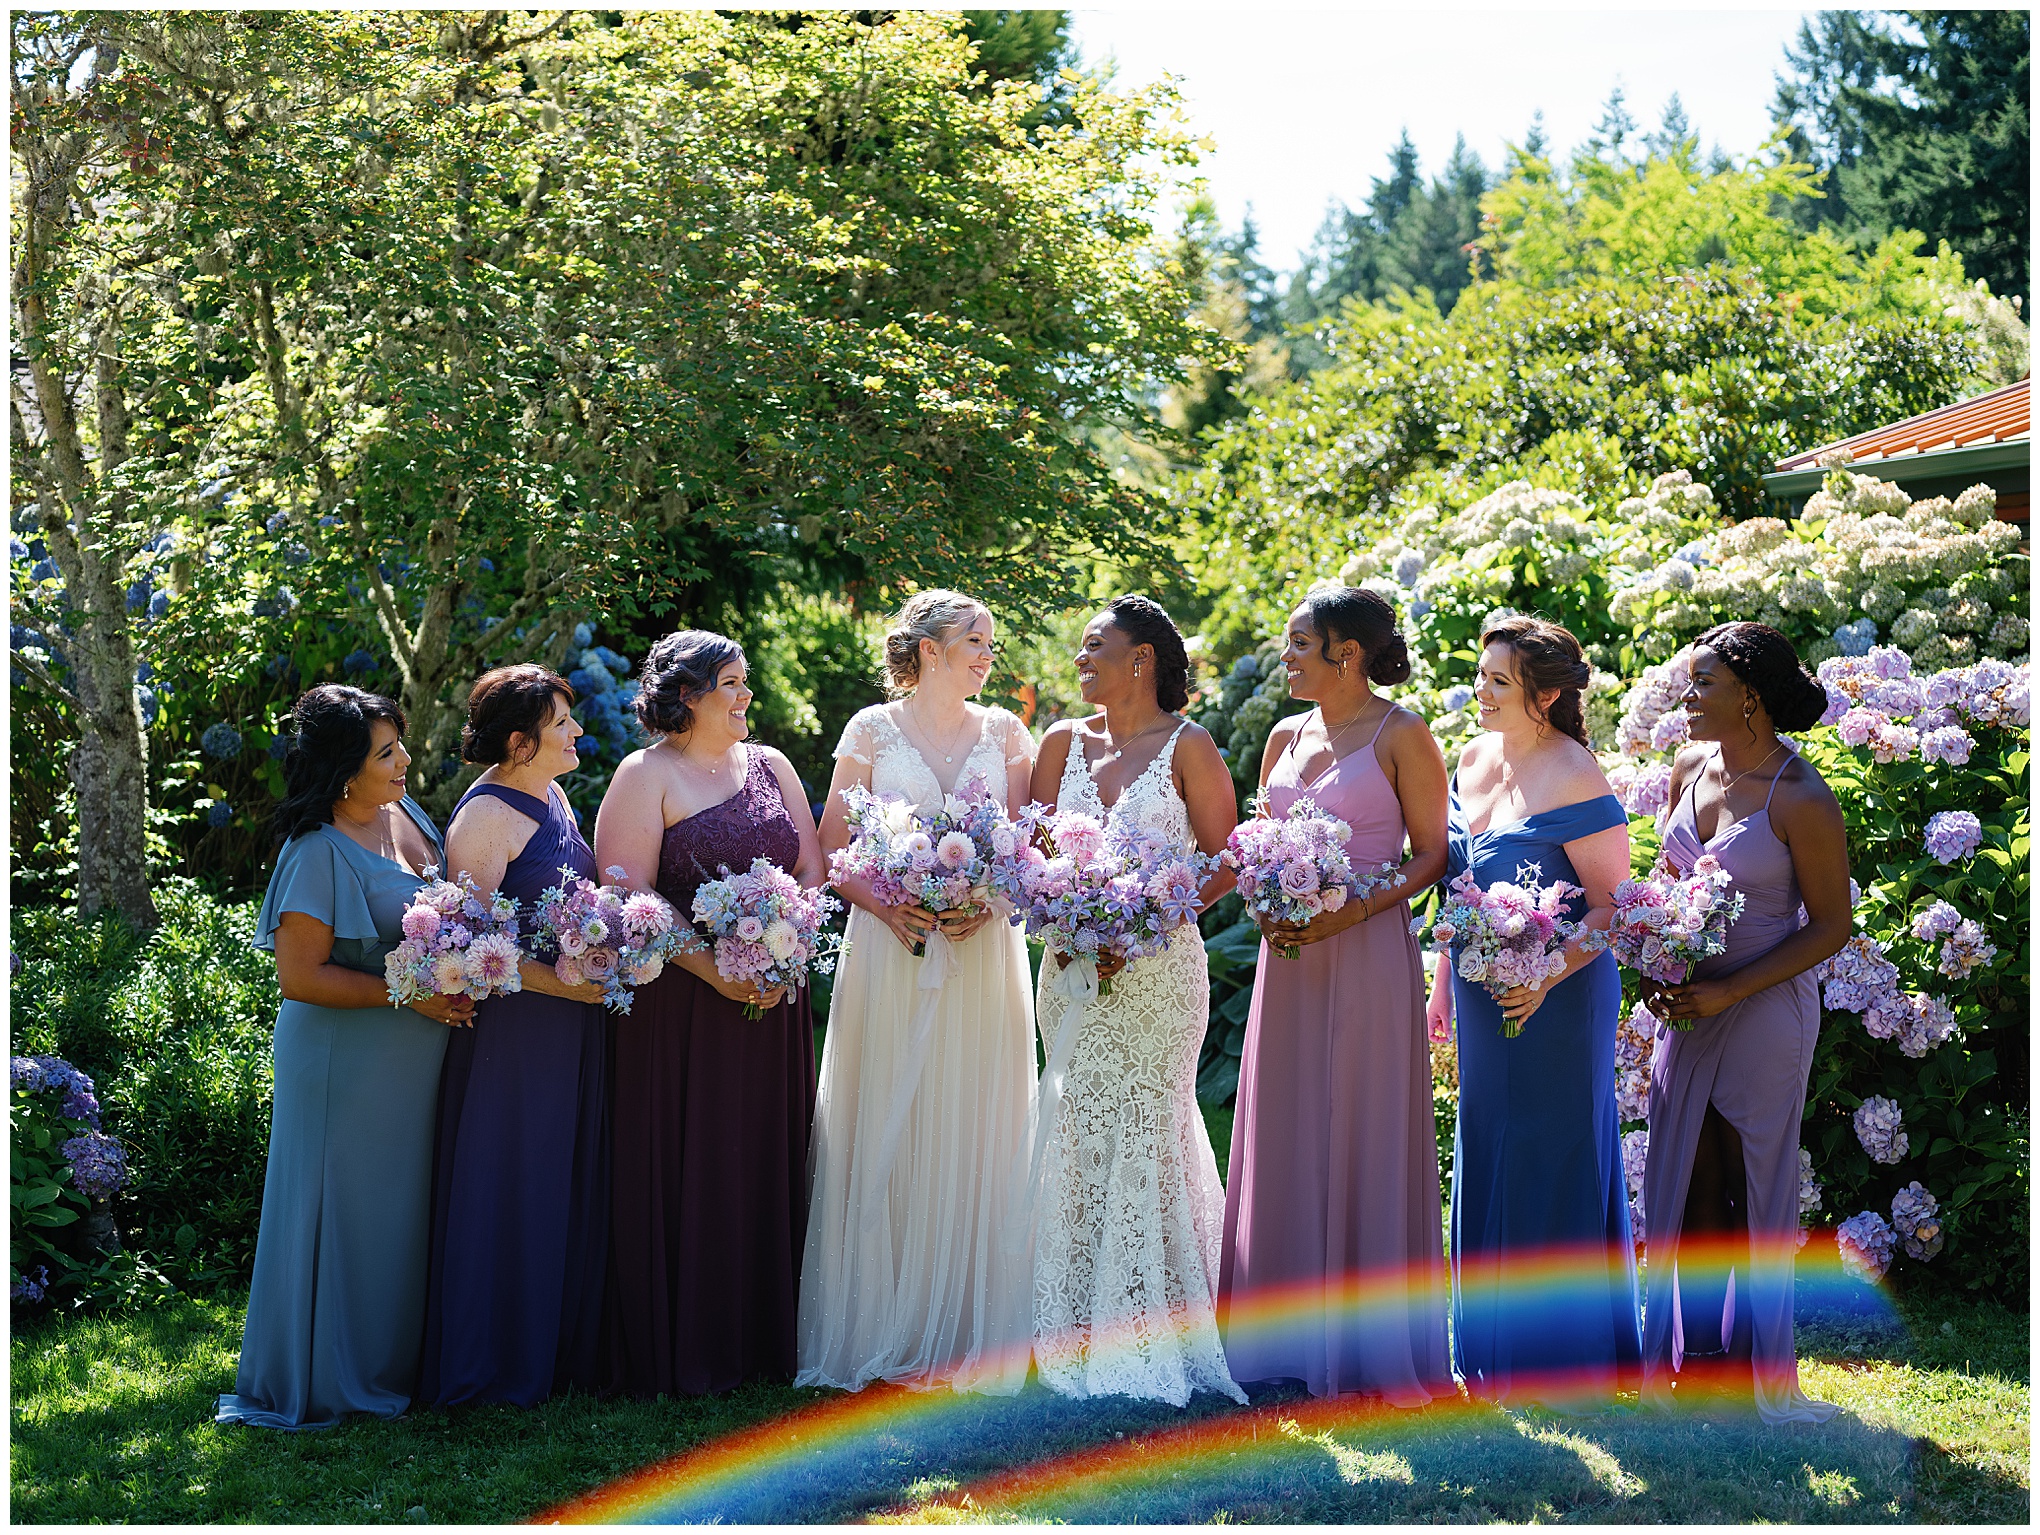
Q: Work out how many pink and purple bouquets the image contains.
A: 8